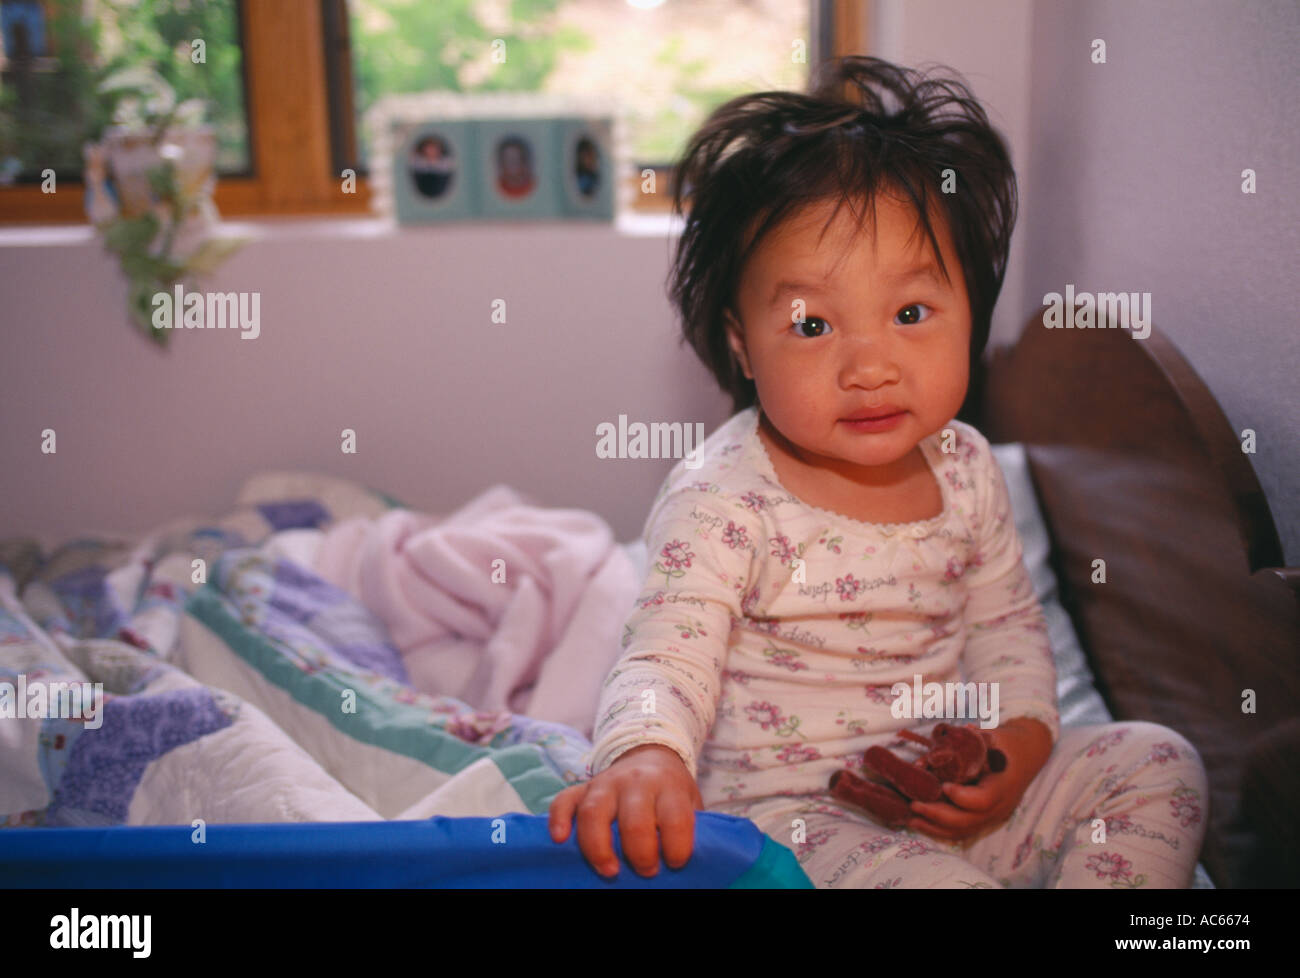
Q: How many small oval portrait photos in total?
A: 3